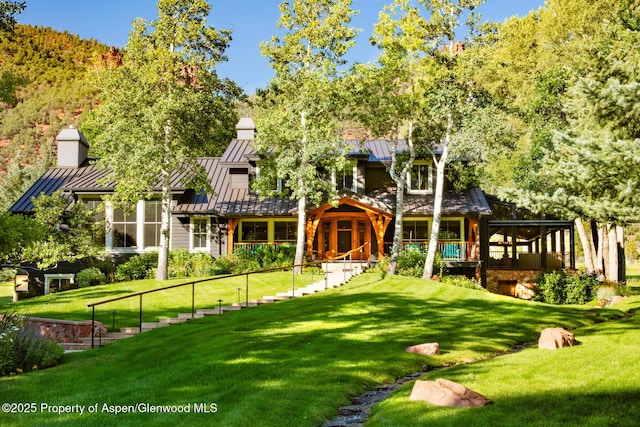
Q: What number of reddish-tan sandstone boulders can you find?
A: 3